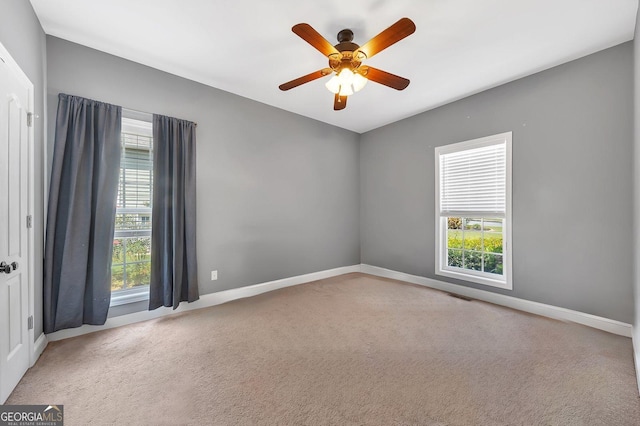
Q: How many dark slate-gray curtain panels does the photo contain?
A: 2